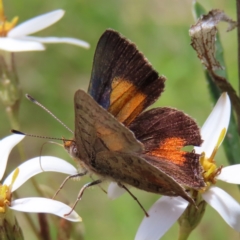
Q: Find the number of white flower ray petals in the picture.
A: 11